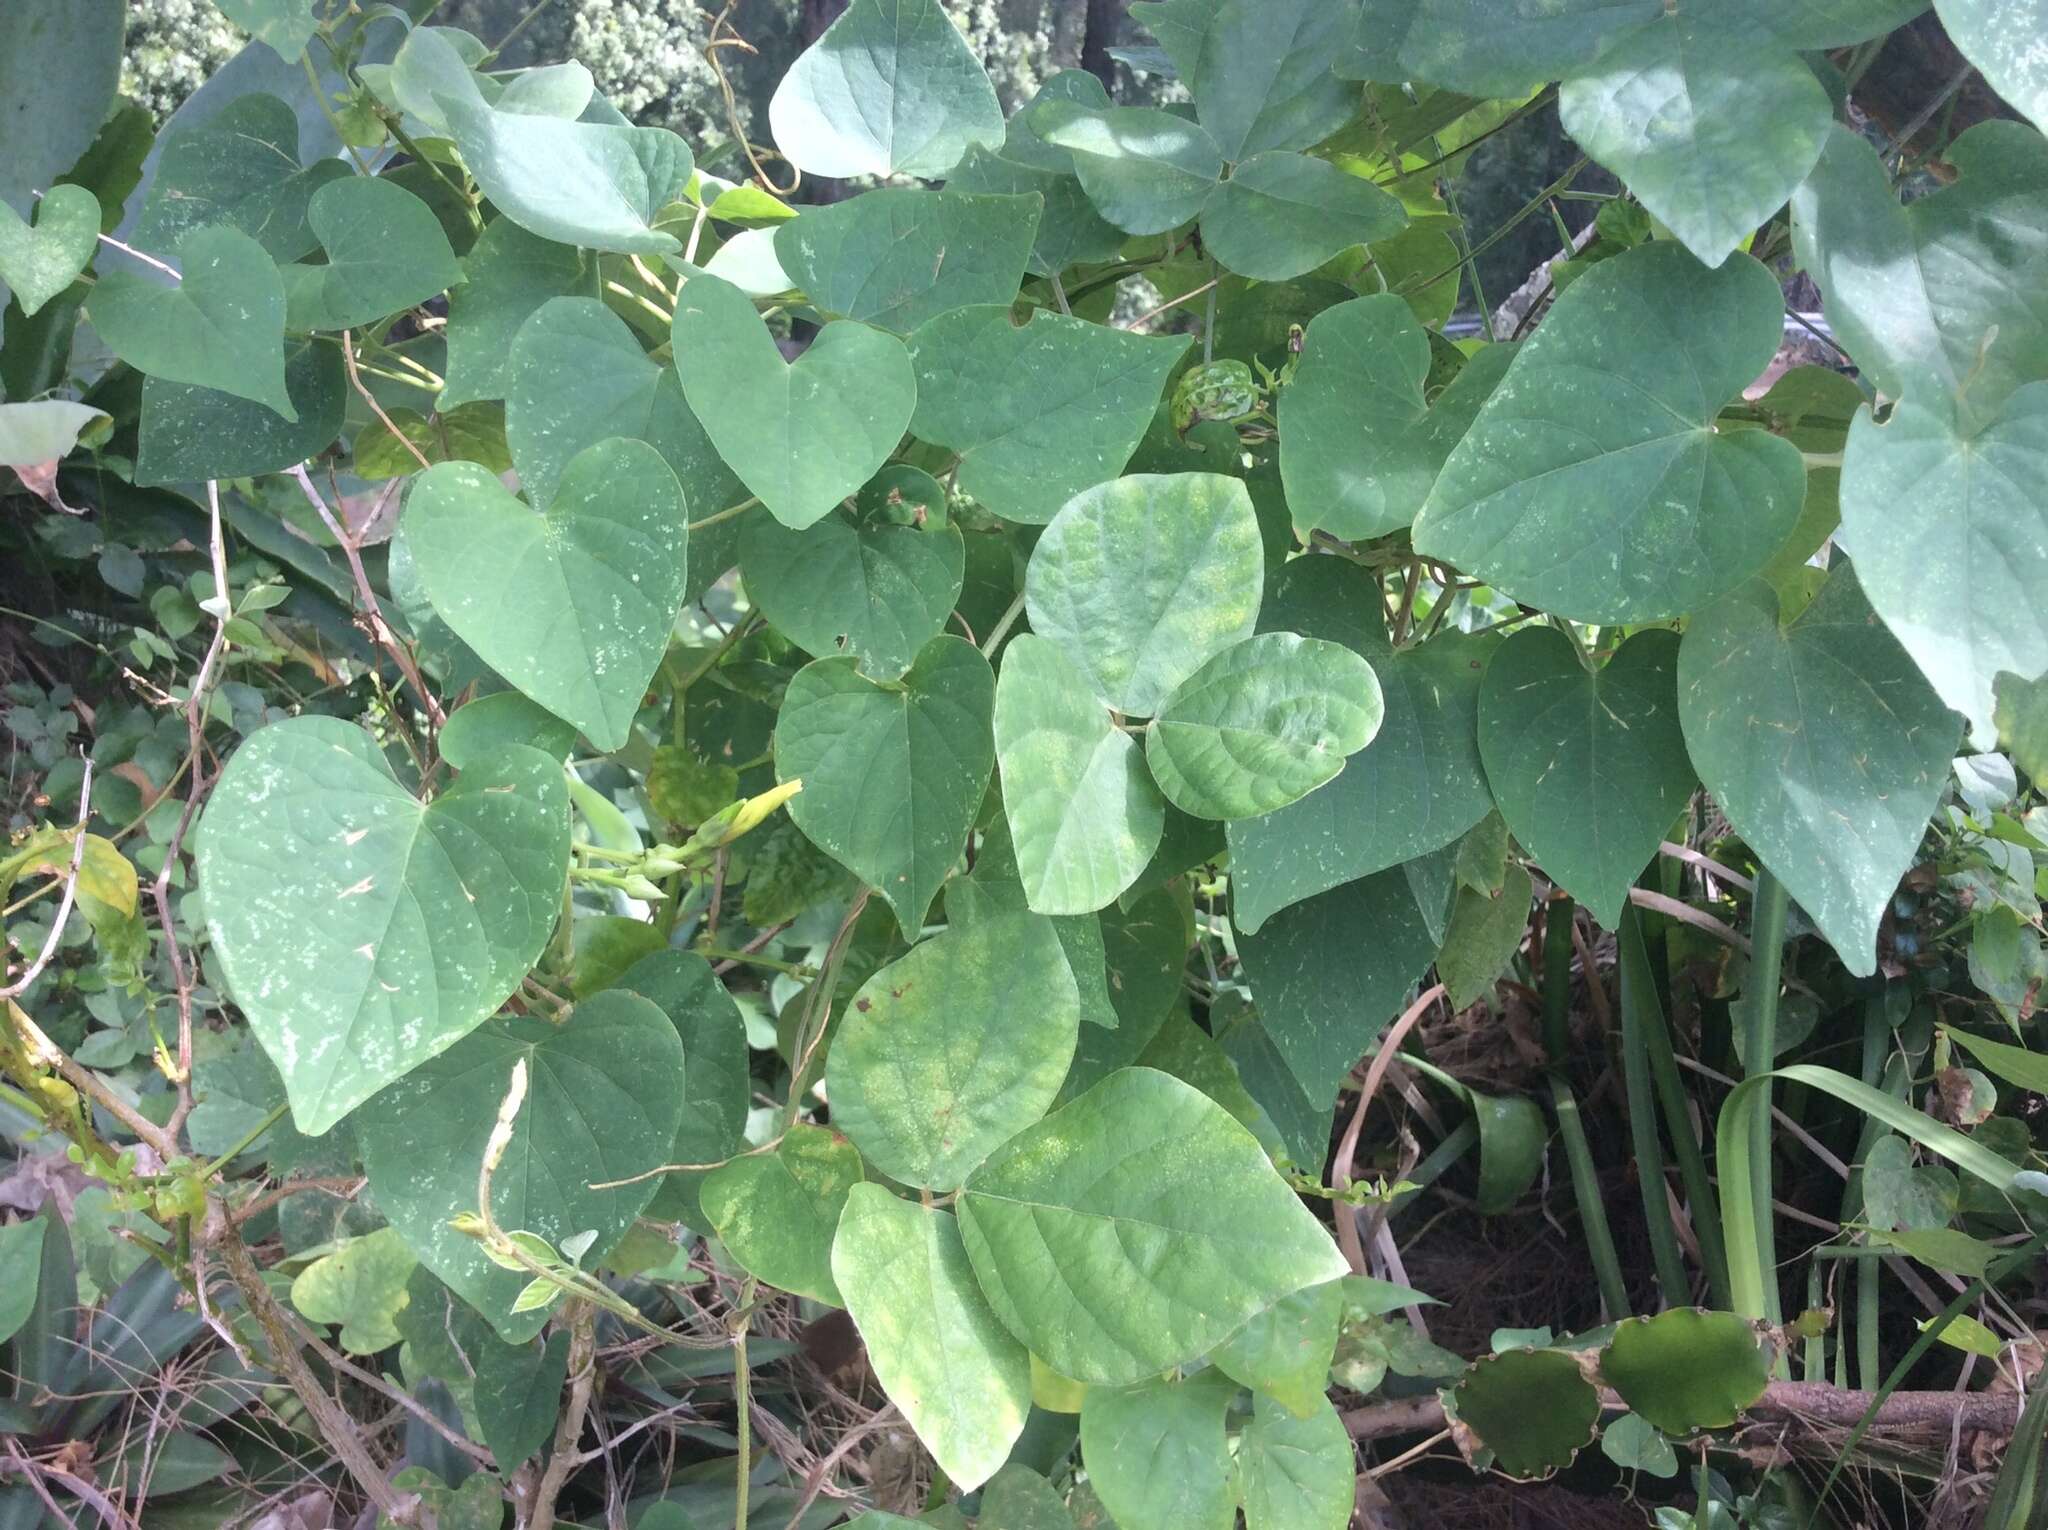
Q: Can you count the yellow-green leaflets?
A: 6